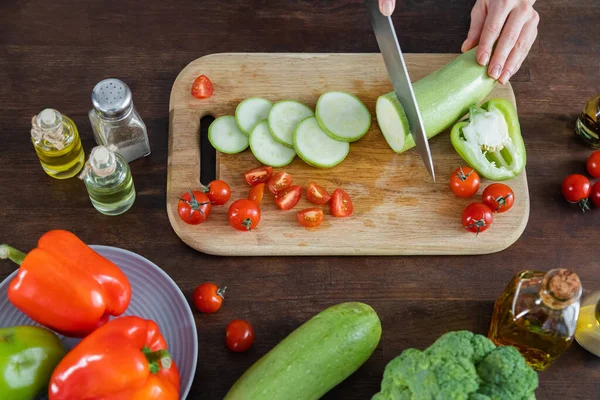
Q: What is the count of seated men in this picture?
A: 0